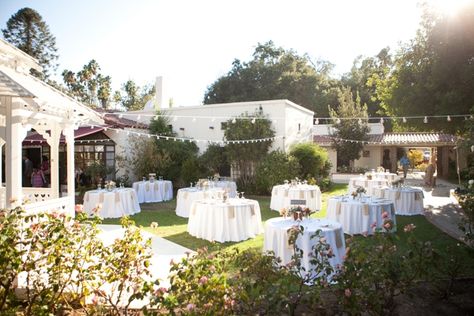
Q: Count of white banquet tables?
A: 11